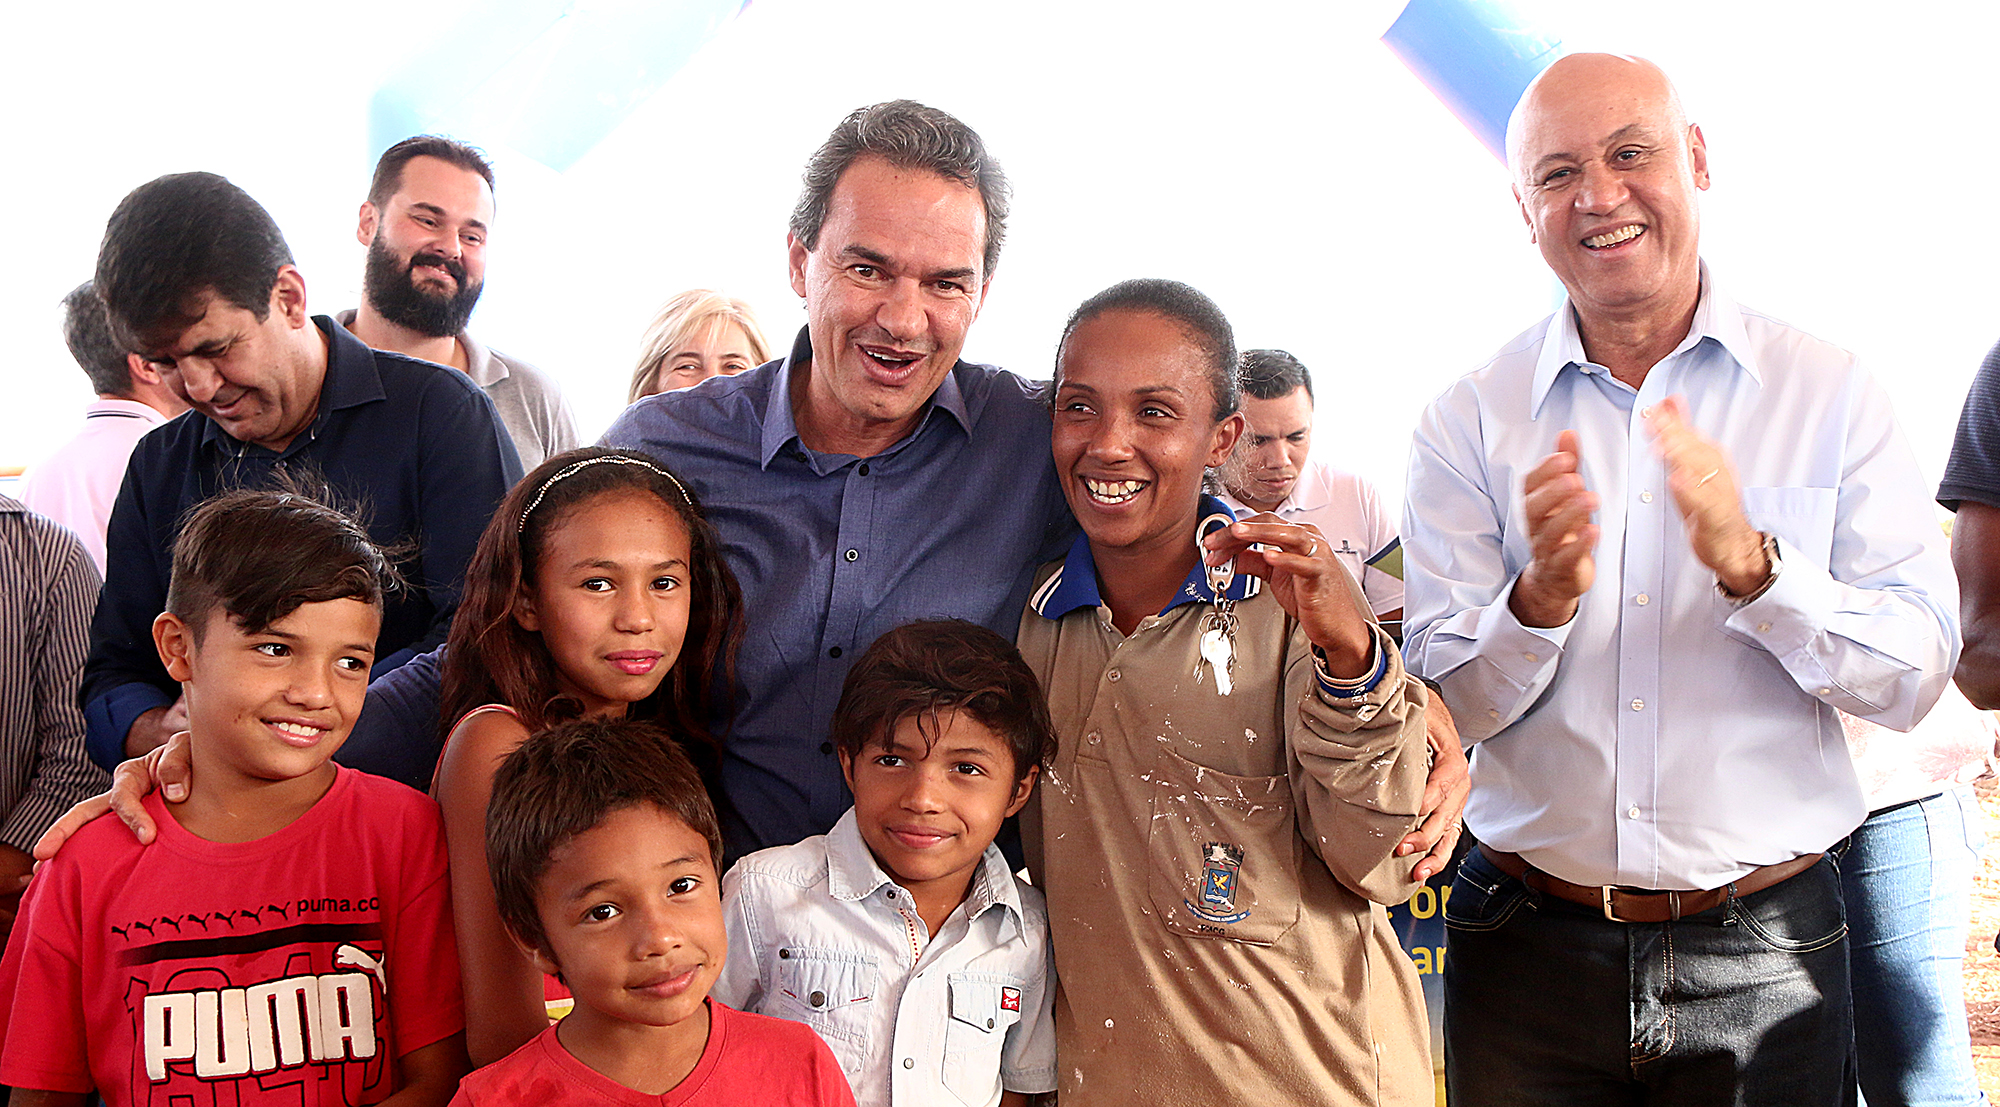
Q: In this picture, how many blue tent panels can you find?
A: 2